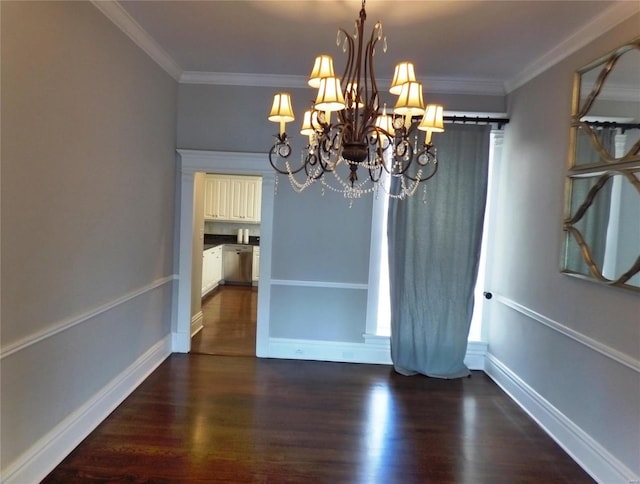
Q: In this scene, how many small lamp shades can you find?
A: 9